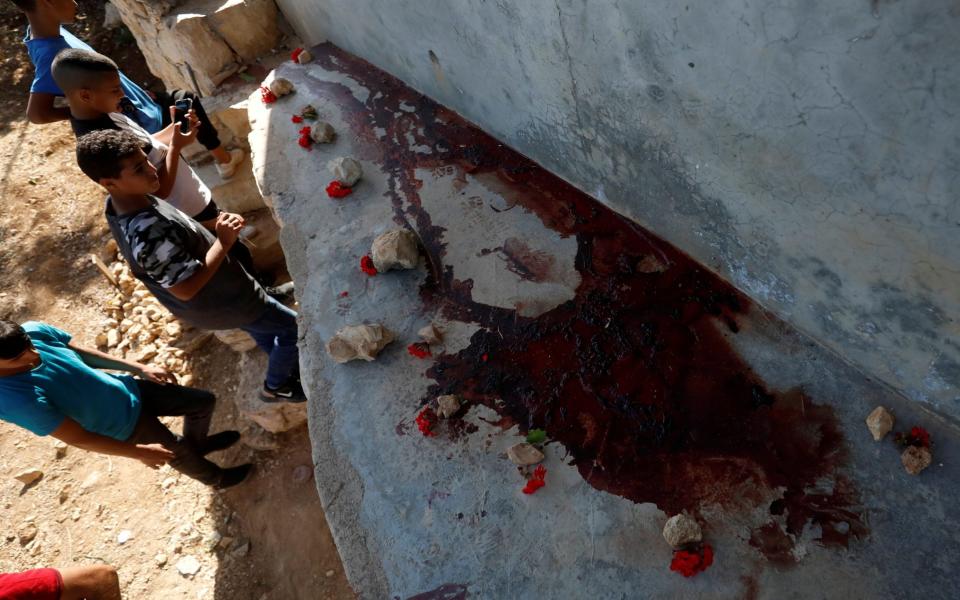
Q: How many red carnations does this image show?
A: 11